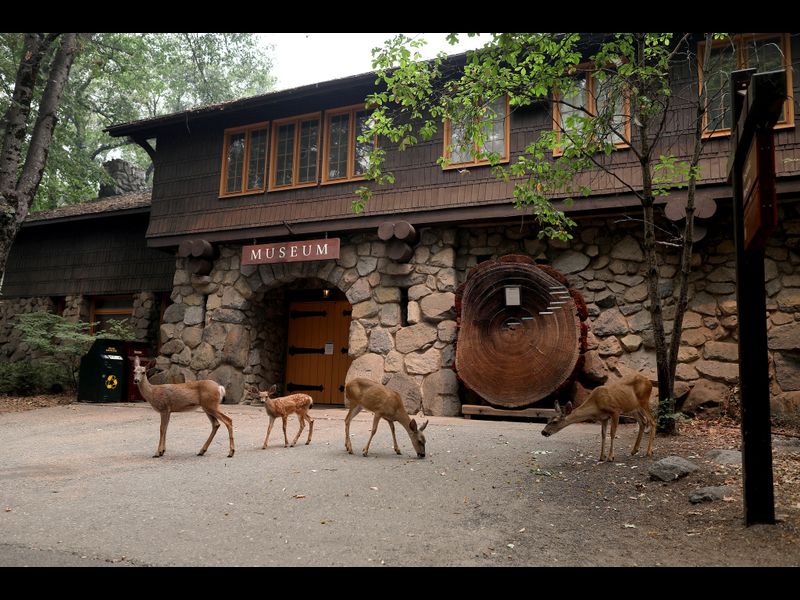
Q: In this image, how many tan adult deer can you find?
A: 3